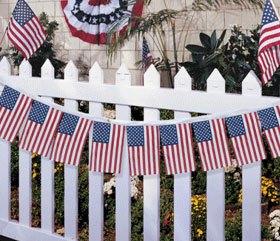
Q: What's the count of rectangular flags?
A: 12